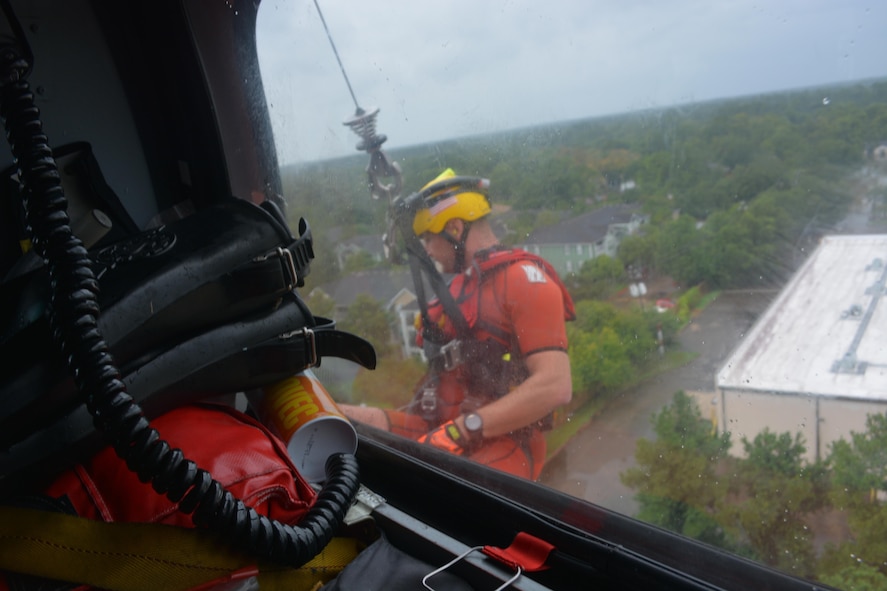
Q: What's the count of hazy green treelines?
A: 1